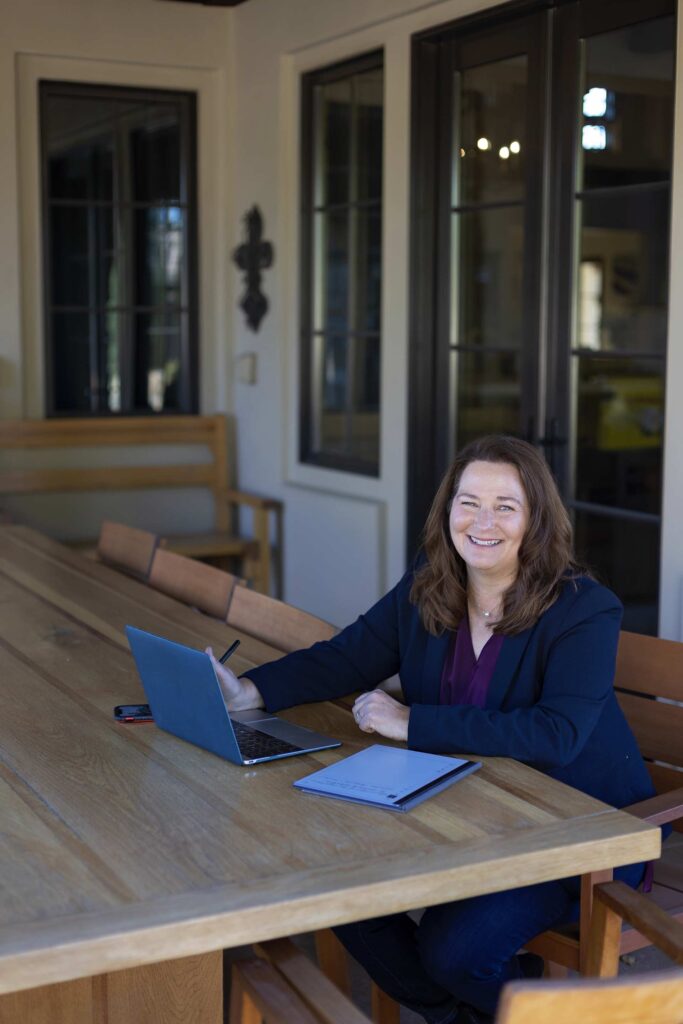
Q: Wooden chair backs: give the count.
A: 5